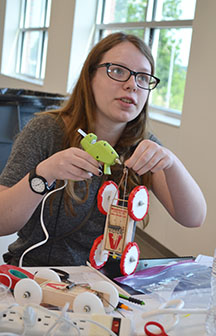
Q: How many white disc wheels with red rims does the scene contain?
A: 4